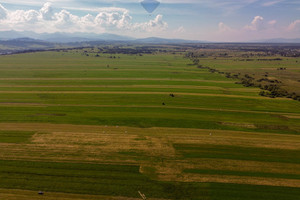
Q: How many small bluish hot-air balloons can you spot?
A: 1